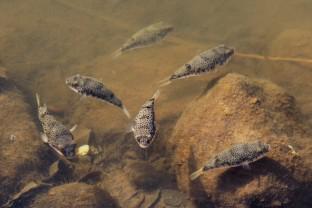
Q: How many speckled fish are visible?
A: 6